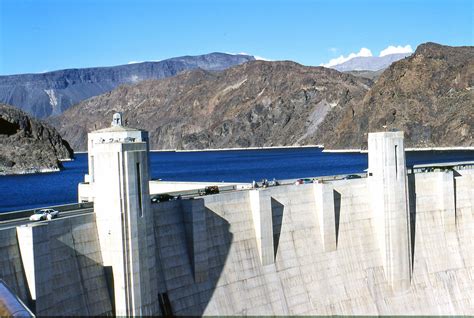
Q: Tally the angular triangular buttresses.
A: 5